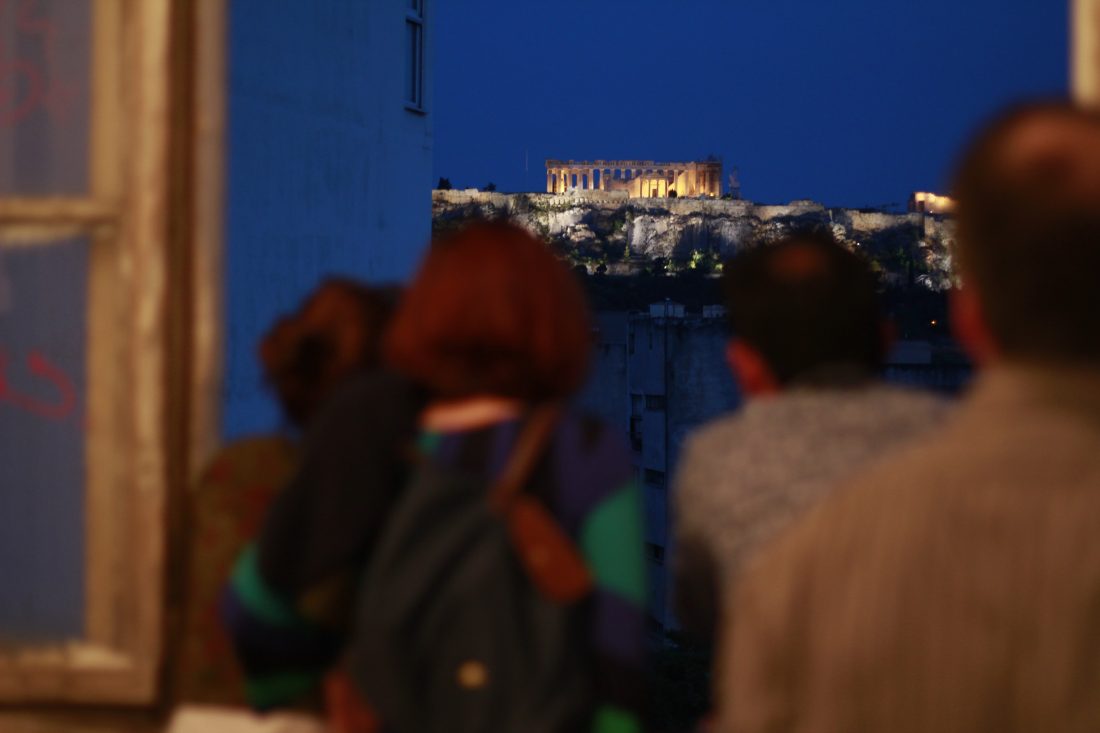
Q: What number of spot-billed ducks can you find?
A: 0